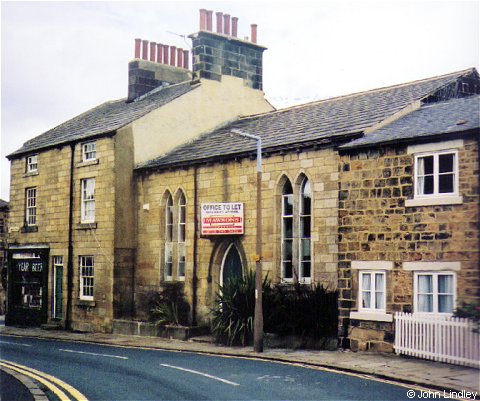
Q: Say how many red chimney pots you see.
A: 14